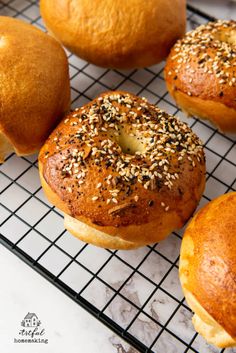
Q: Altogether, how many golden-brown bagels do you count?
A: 5